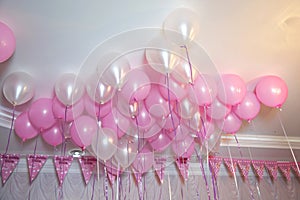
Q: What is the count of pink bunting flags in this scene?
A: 15